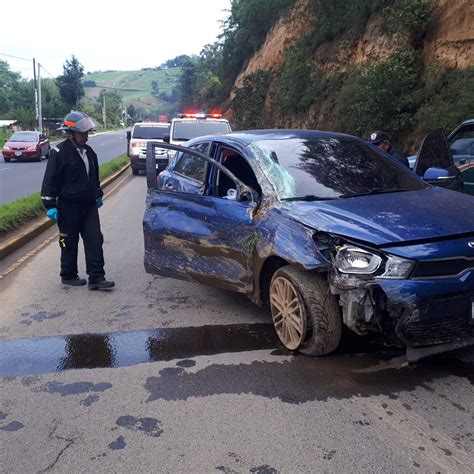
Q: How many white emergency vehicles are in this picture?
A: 2